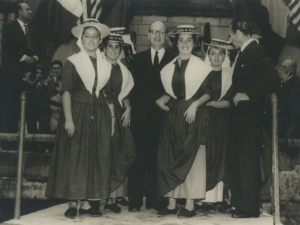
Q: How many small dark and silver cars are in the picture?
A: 0